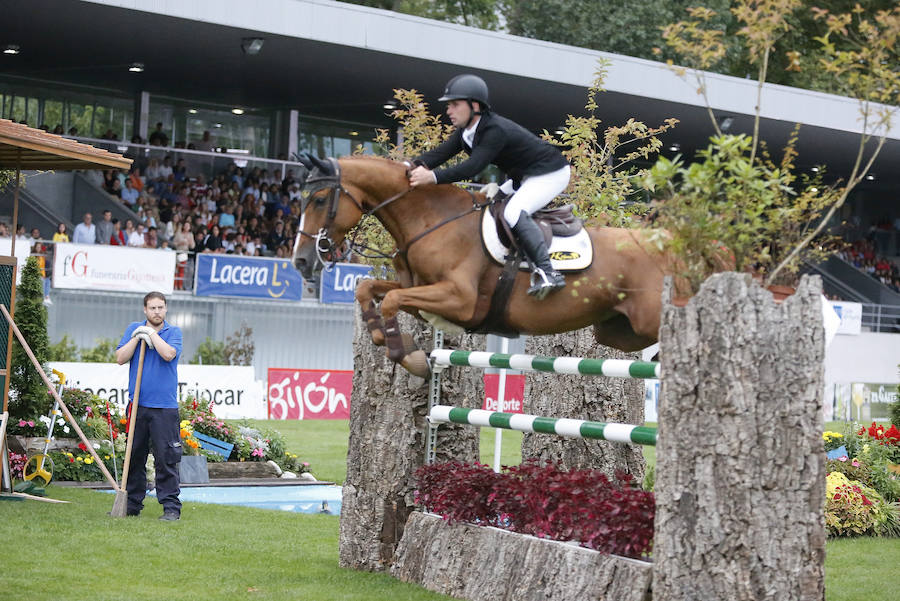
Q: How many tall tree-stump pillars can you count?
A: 3